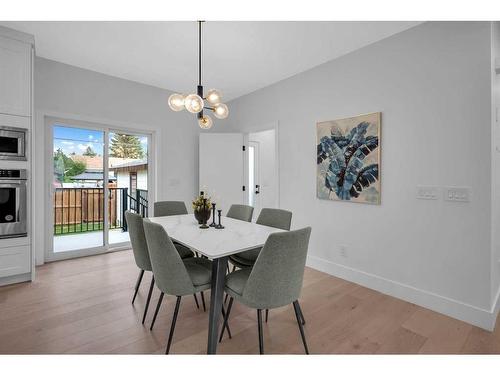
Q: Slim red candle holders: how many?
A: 0